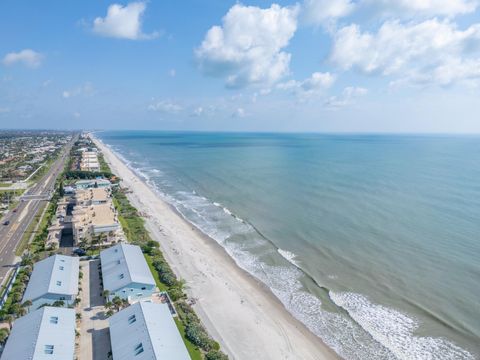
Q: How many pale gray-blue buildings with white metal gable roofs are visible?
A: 4